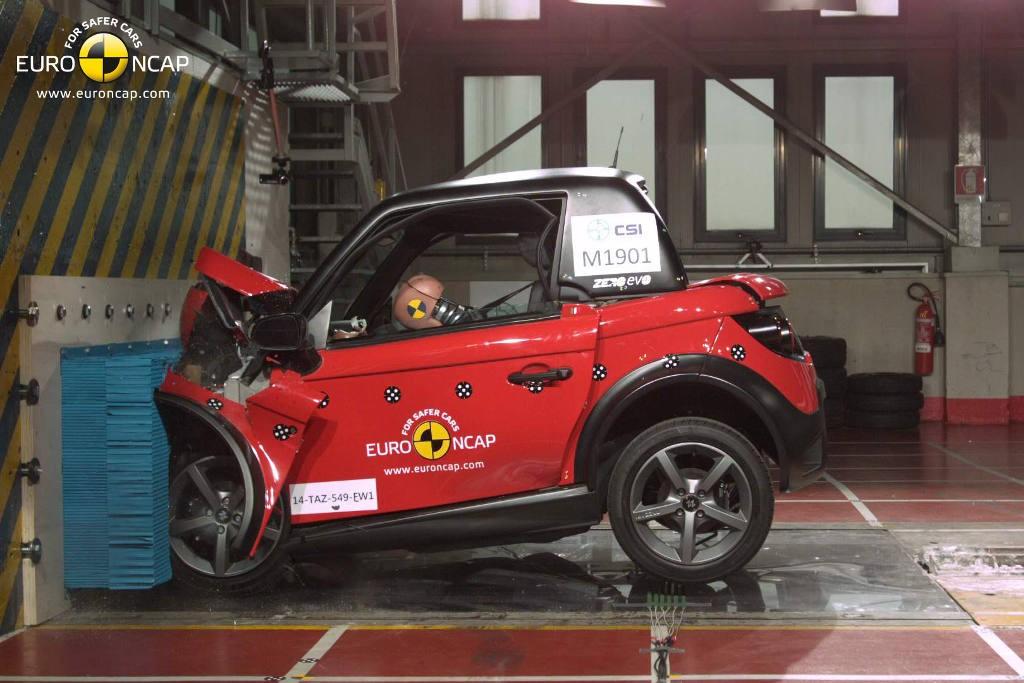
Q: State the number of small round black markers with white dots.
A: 9